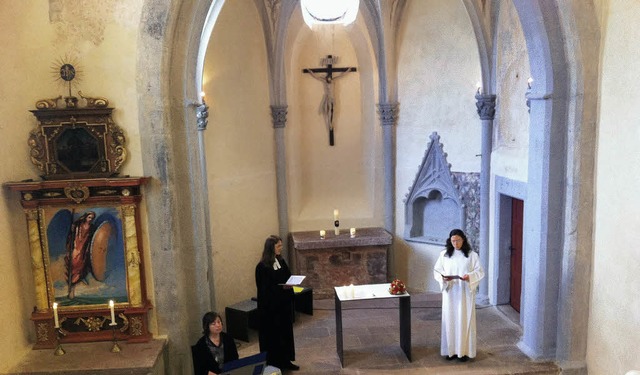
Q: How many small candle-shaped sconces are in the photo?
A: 3